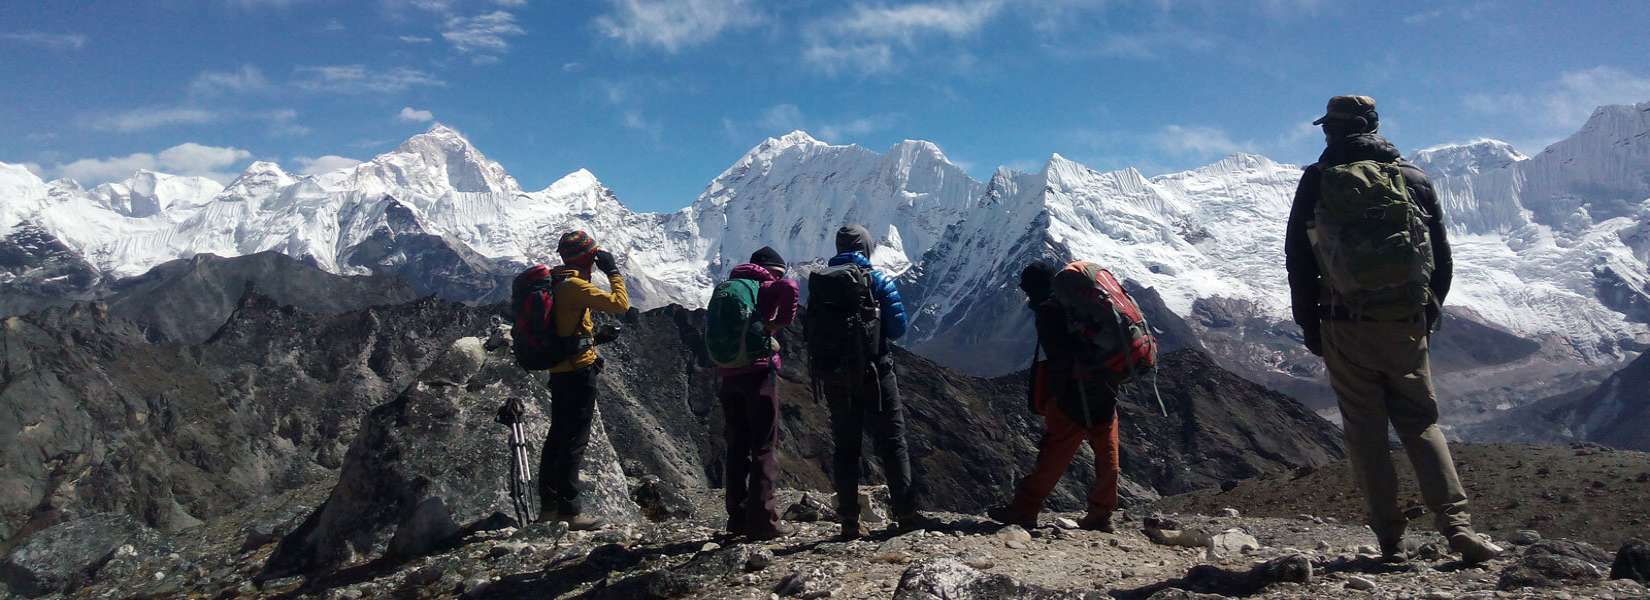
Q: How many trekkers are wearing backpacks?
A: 5